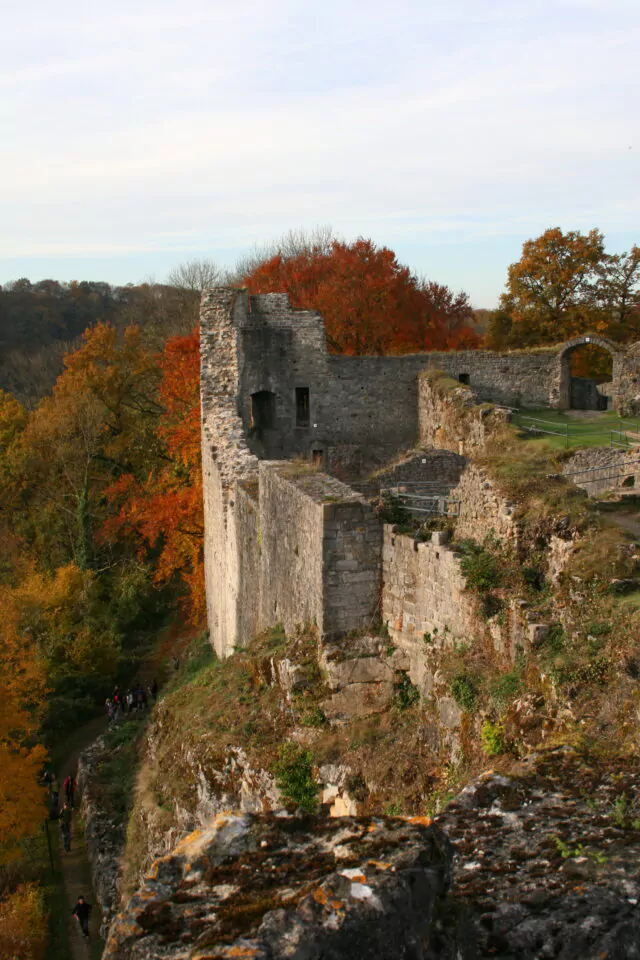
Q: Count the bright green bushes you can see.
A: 1